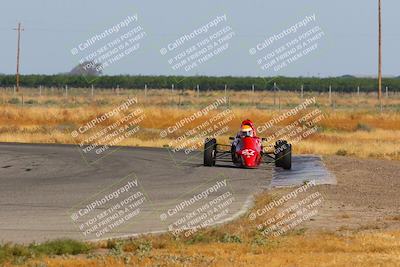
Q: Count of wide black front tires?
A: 2